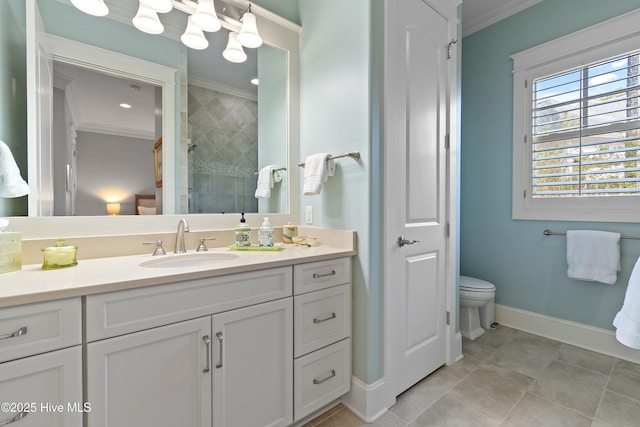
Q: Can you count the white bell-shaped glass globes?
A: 7